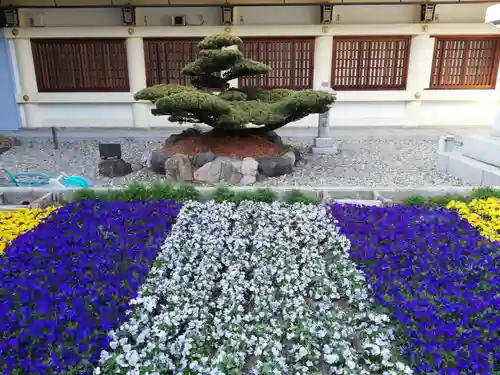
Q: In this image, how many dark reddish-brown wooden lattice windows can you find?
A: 5